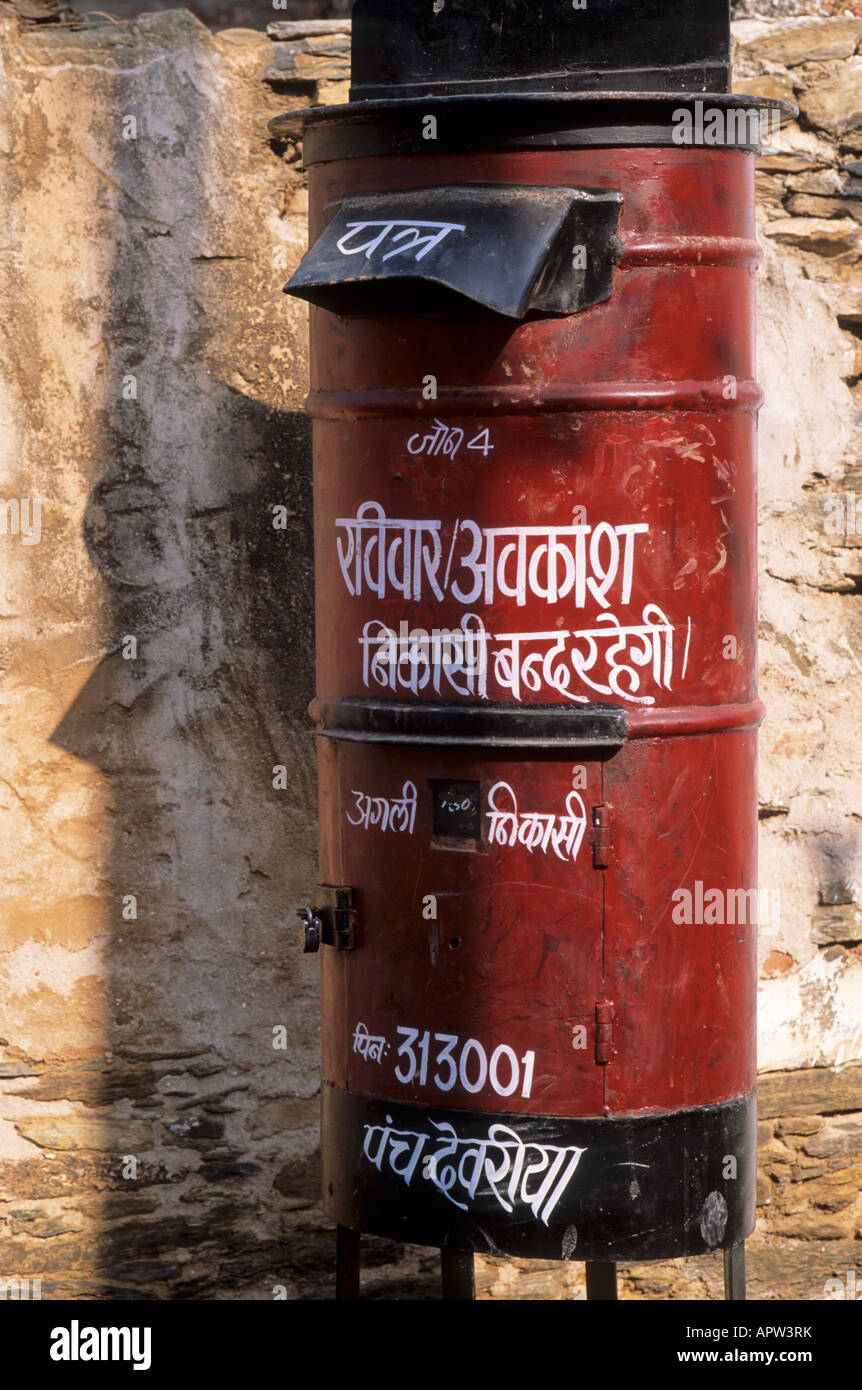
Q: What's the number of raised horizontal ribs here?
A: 3